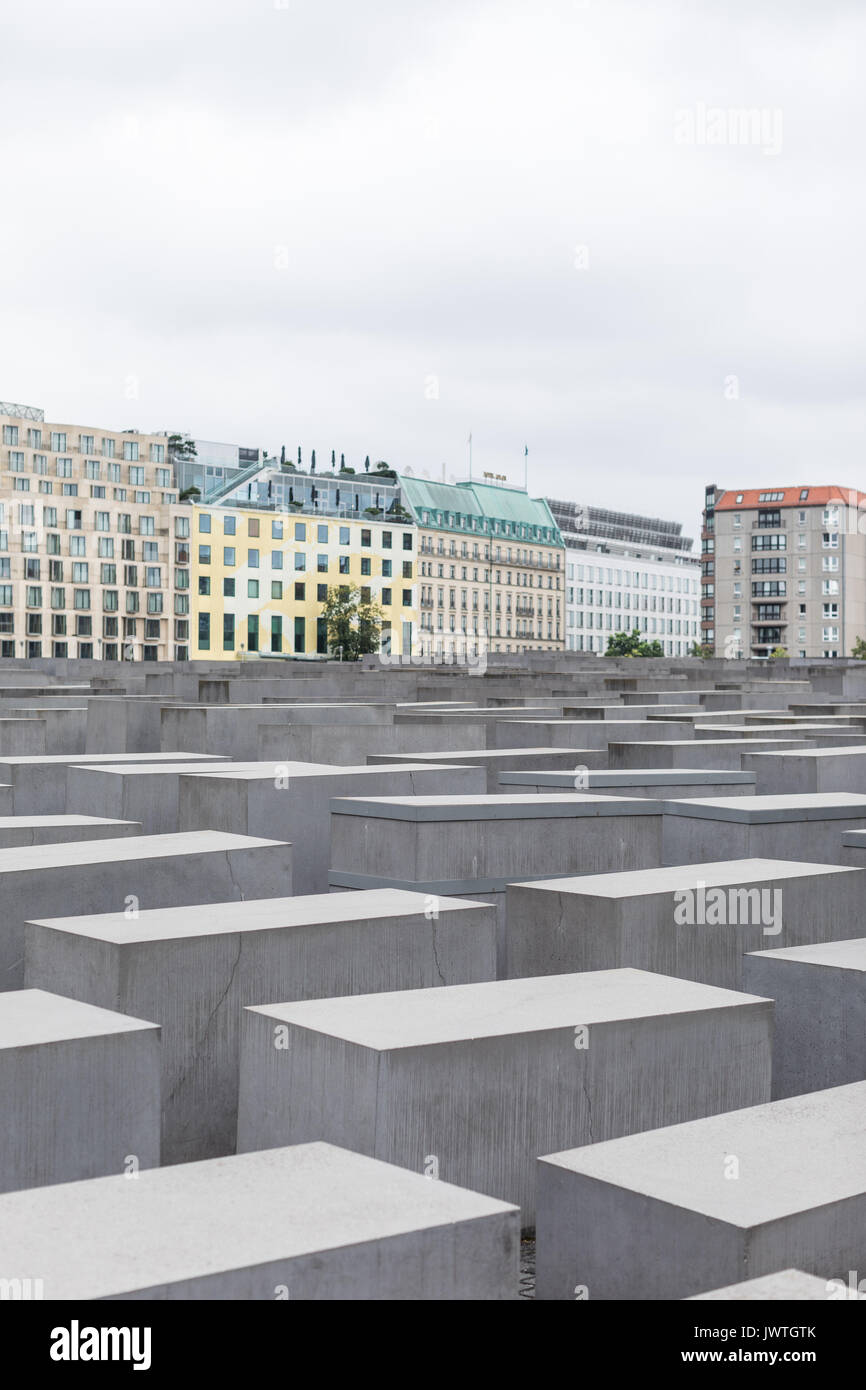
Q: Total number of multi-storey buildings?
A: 5